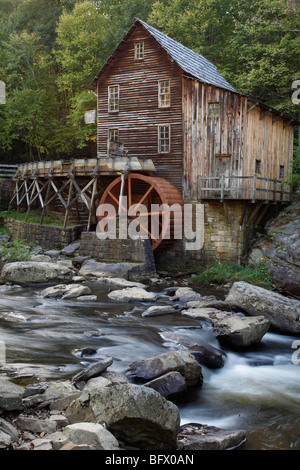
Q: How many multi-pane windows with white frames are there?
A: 5